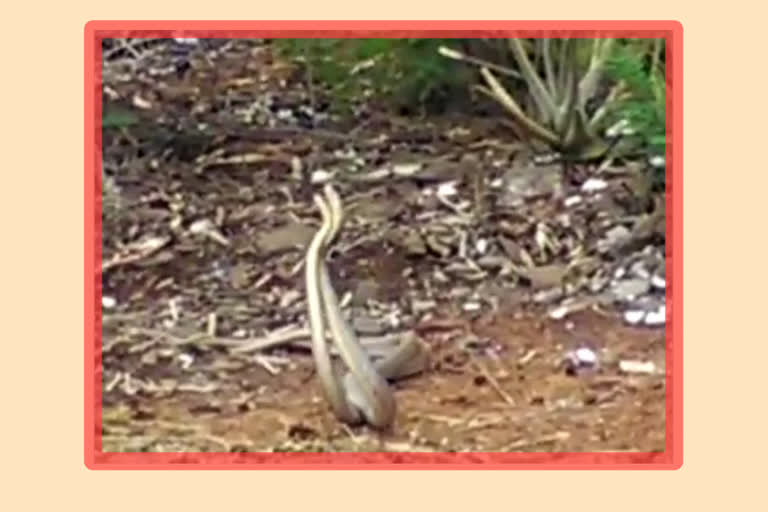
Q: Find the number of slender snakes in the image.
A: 2